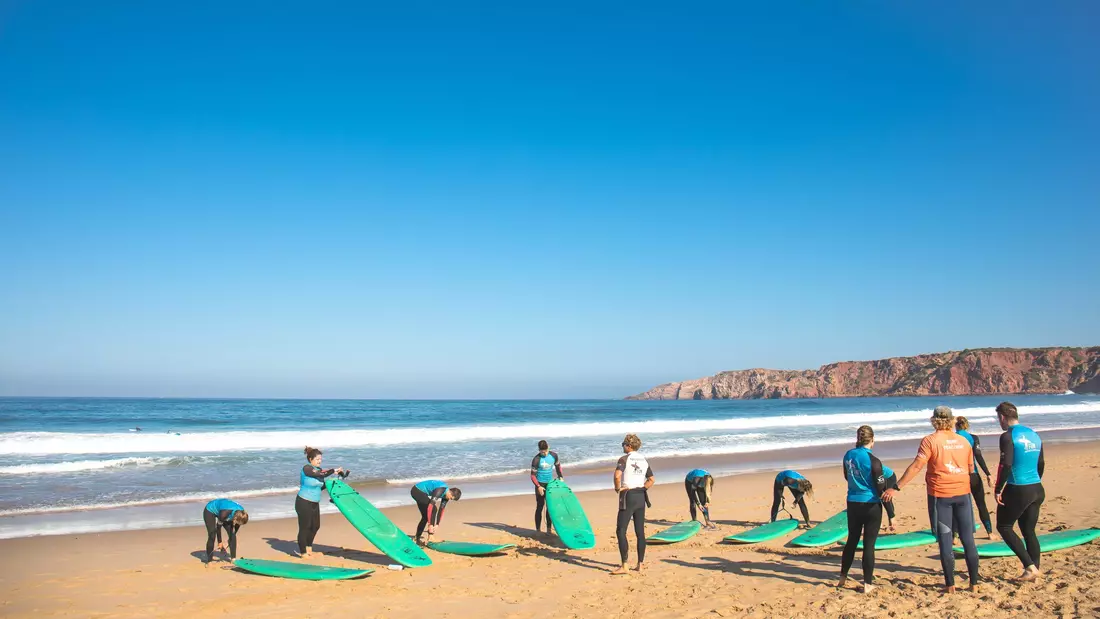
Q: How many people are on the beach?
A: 12